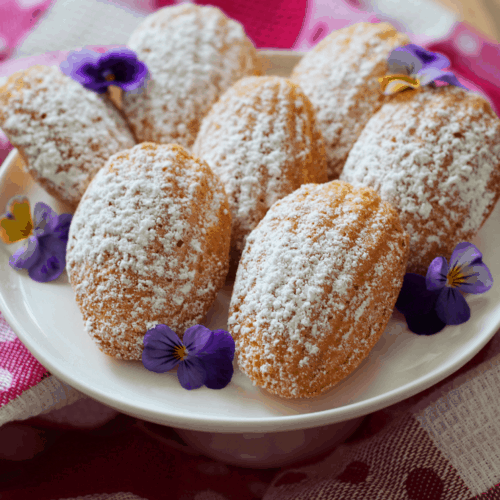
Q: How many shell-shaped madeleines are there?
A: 7